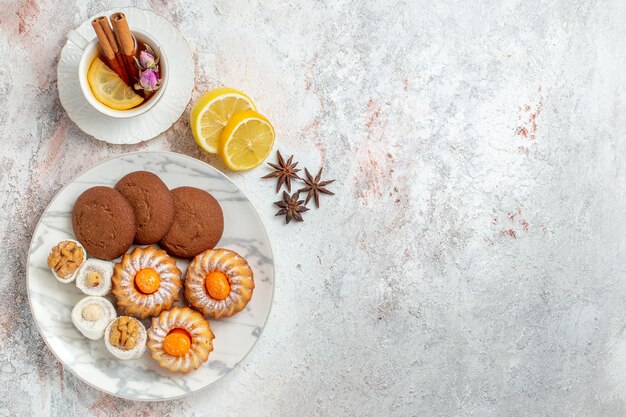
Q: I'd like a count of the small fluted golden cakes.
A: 3